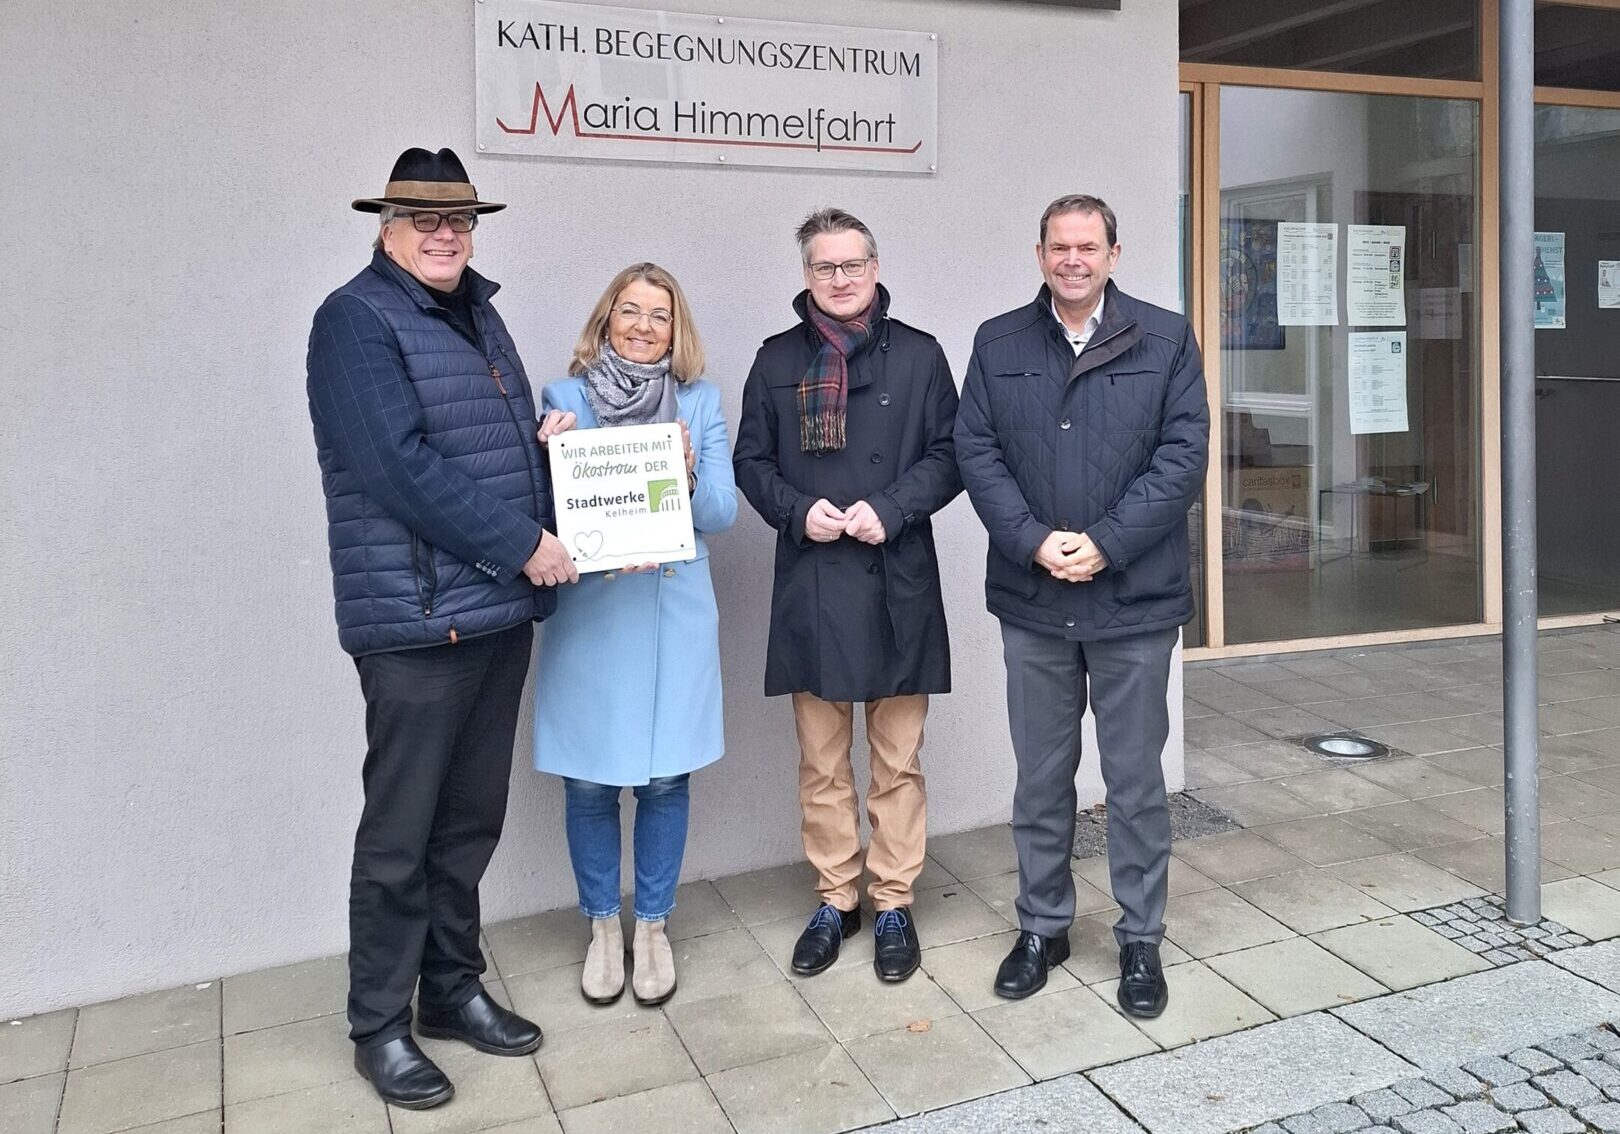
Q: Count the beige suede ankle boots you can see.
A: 2